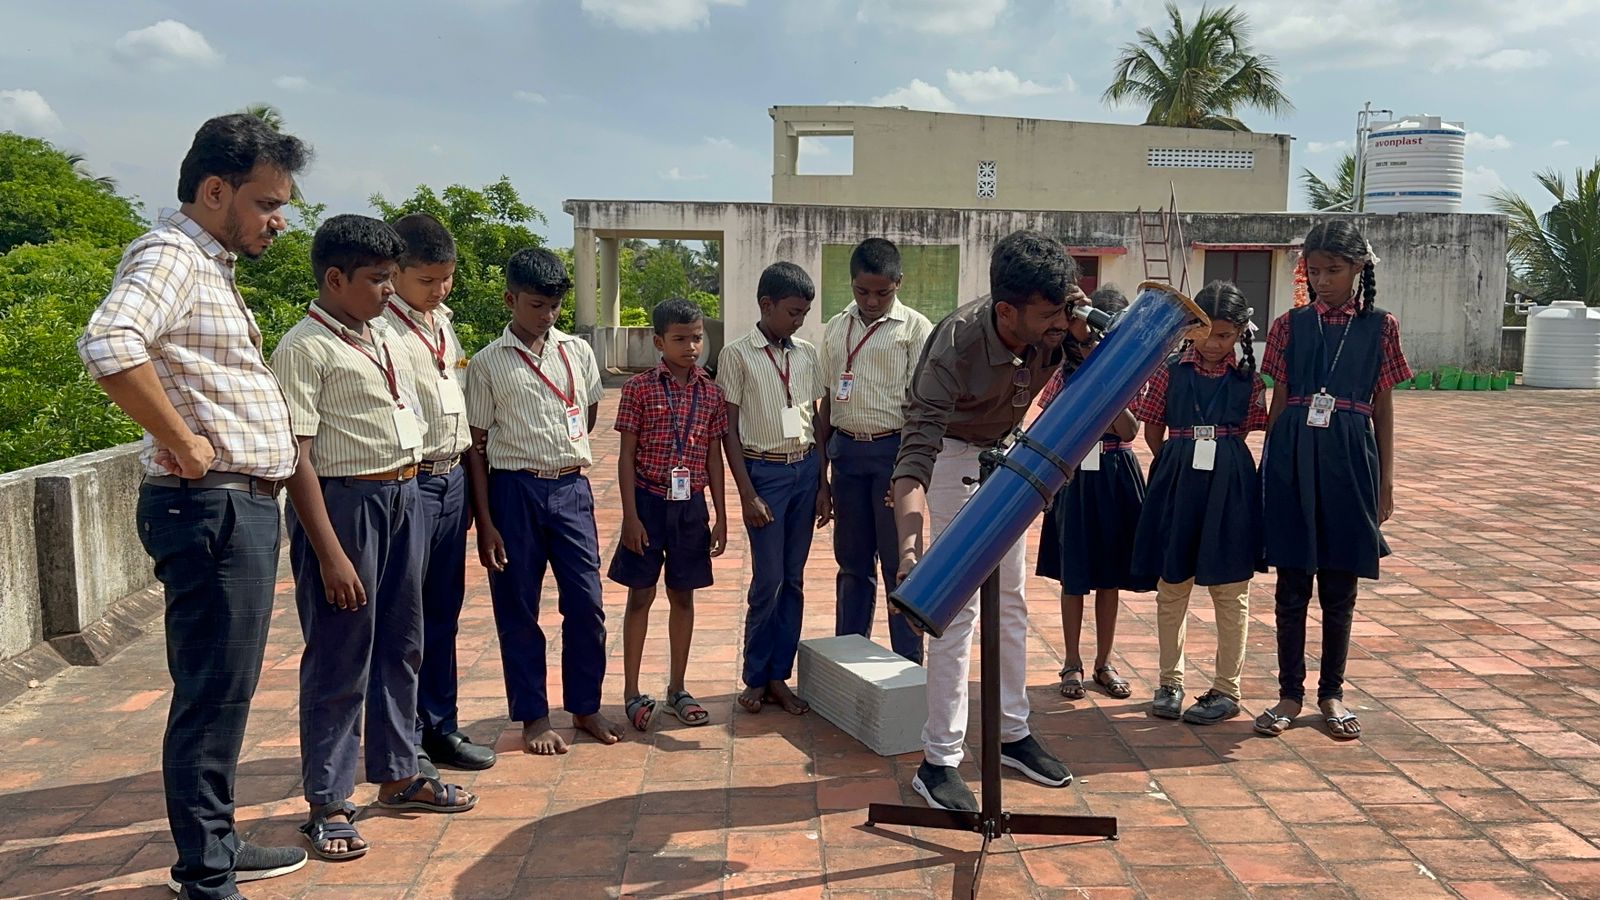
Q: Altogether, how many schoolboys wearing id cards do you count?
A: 6